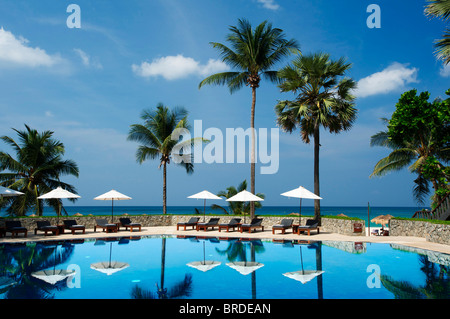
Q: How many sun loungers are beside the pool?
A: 11